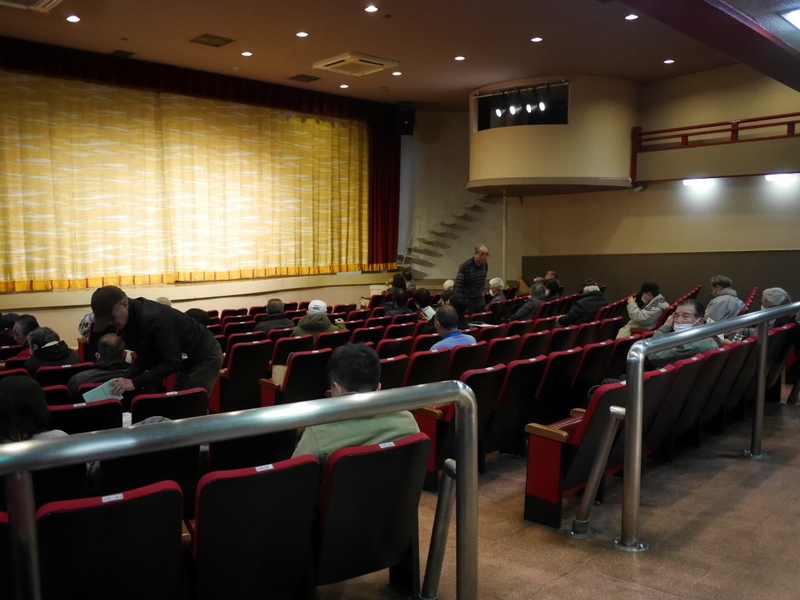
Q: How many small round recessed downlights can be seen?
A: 10